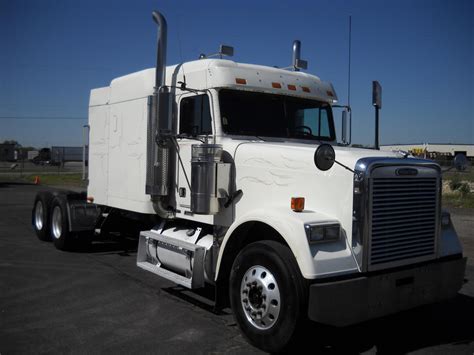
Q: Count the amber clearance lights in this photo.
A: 5